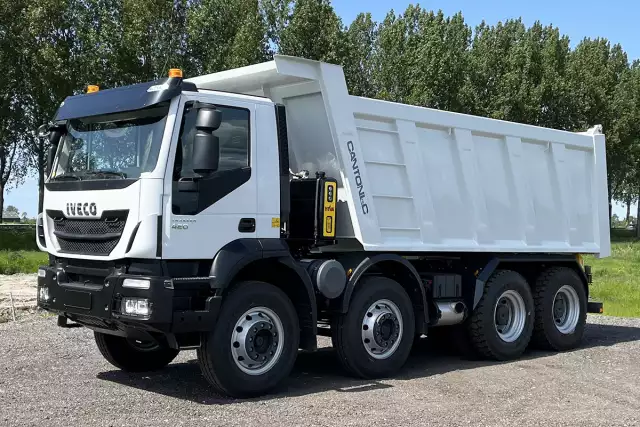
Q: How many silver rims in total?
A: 4